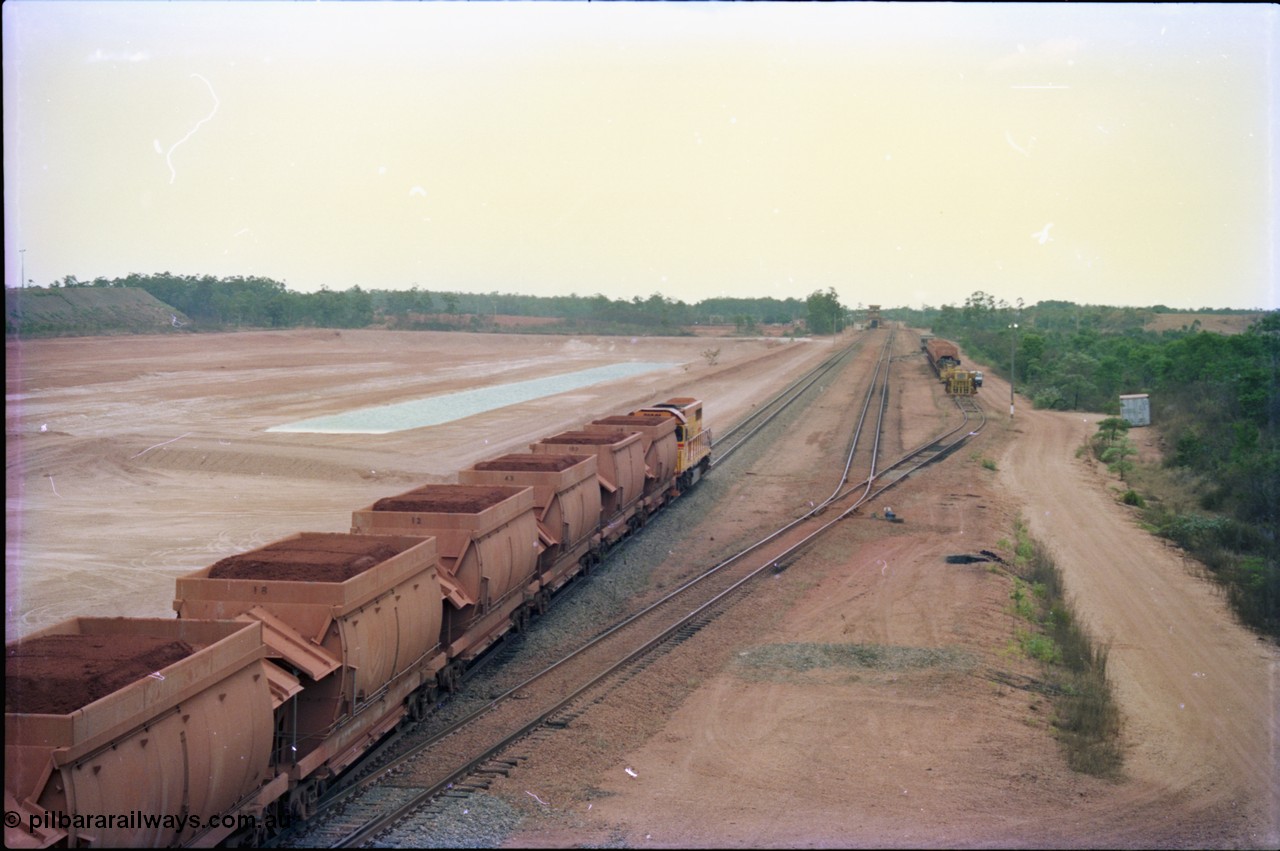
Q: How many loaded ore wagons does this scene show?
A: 6